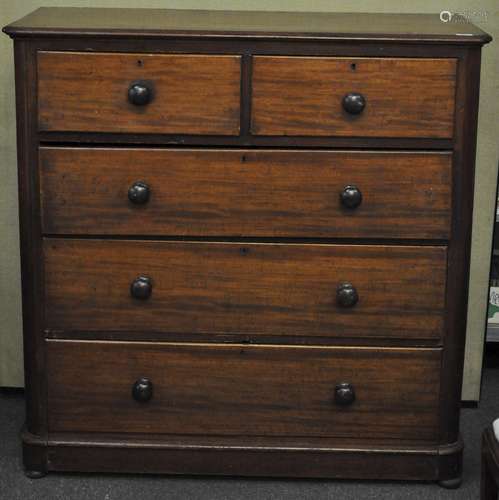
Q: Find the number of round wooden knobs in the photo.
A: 8